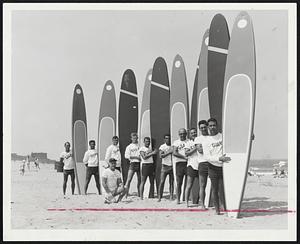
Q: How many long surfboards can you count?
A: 10